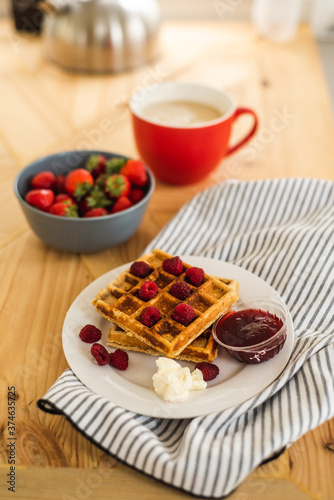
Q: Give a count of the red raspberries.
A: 11